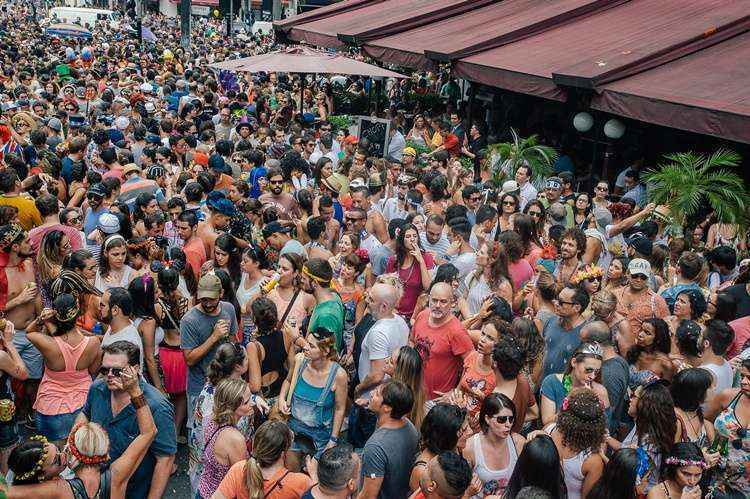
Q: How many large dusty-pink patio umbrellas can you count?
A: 1